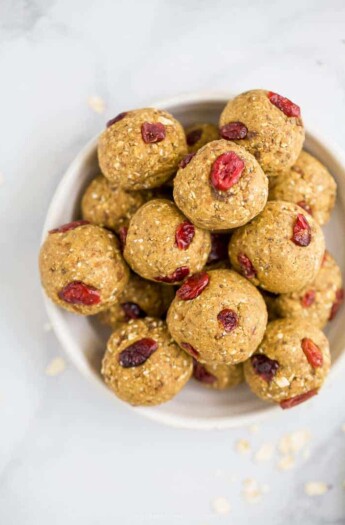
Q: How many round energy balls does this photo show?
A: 15